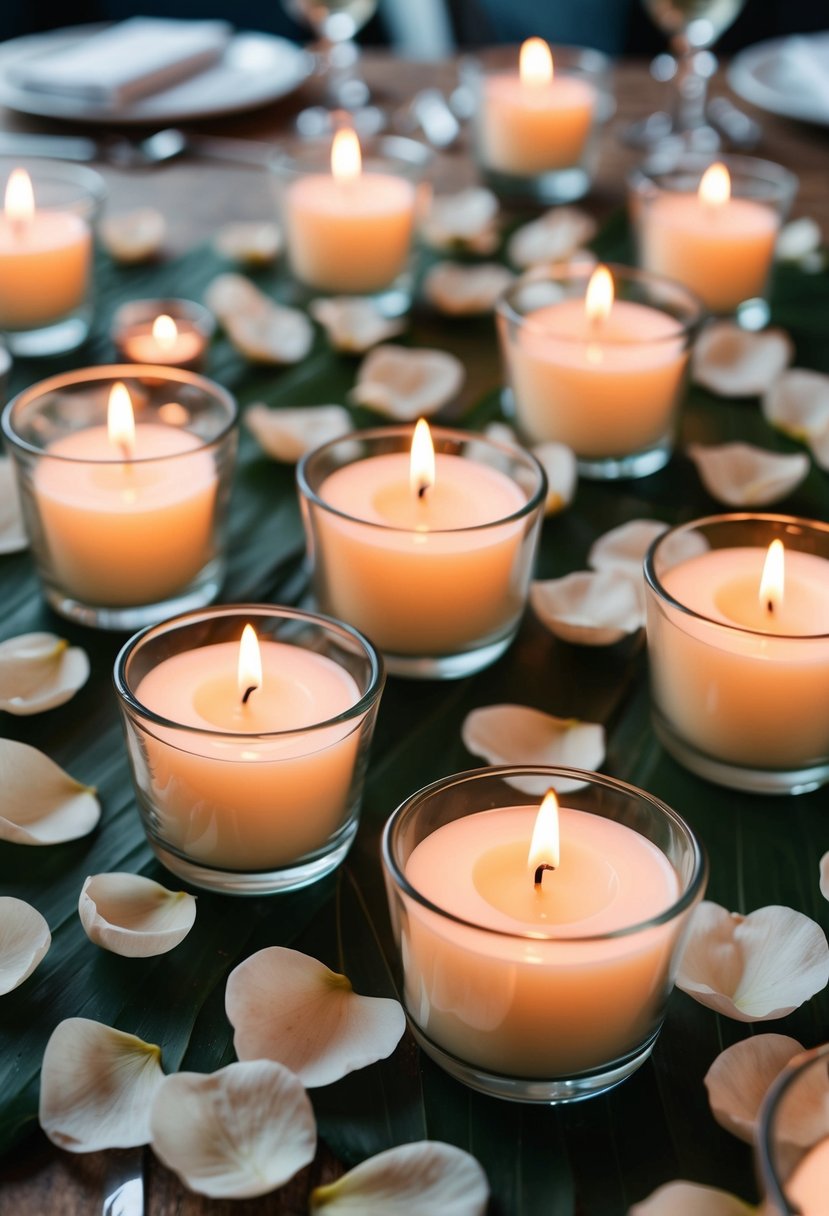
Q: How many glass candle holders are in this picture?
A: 12